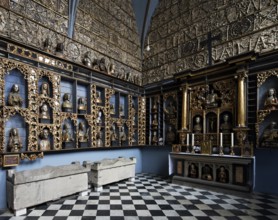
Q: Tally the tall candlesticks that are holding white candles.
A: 4